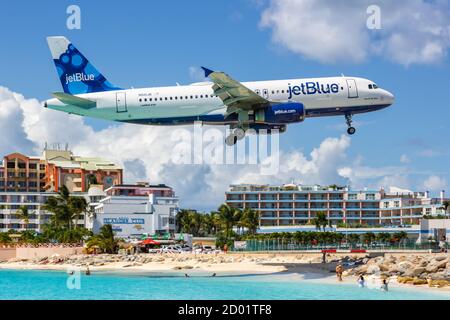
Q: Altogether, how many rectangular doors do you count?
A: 2